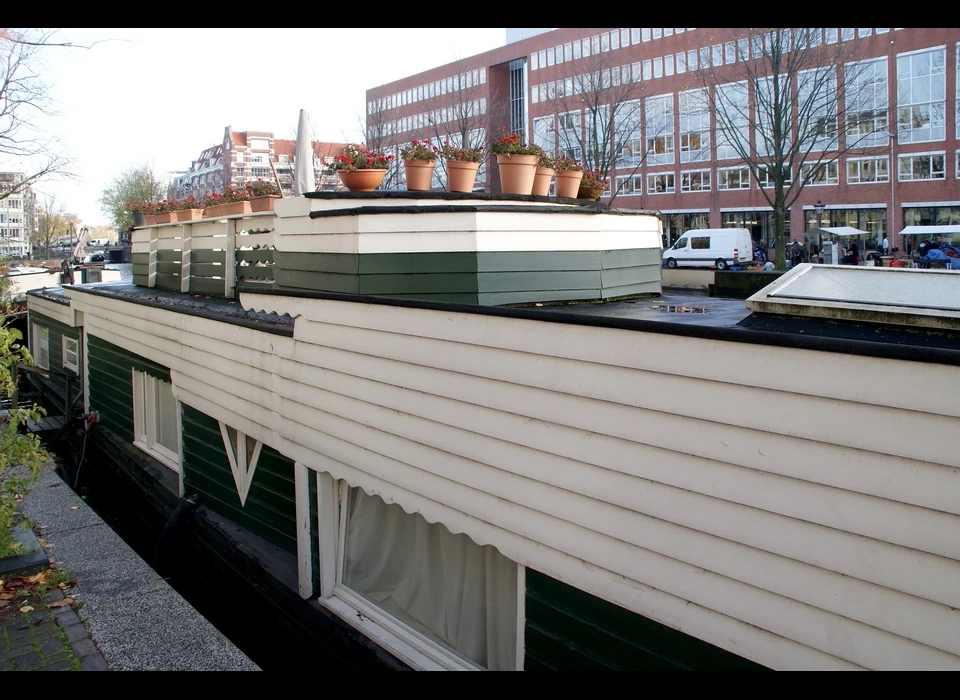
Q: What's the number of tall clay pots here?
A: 5